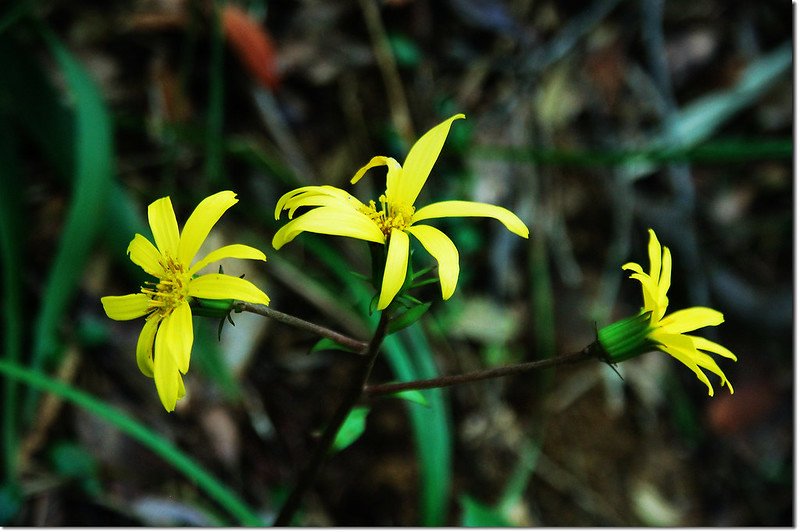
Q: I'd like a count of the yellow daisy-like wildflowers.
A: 3